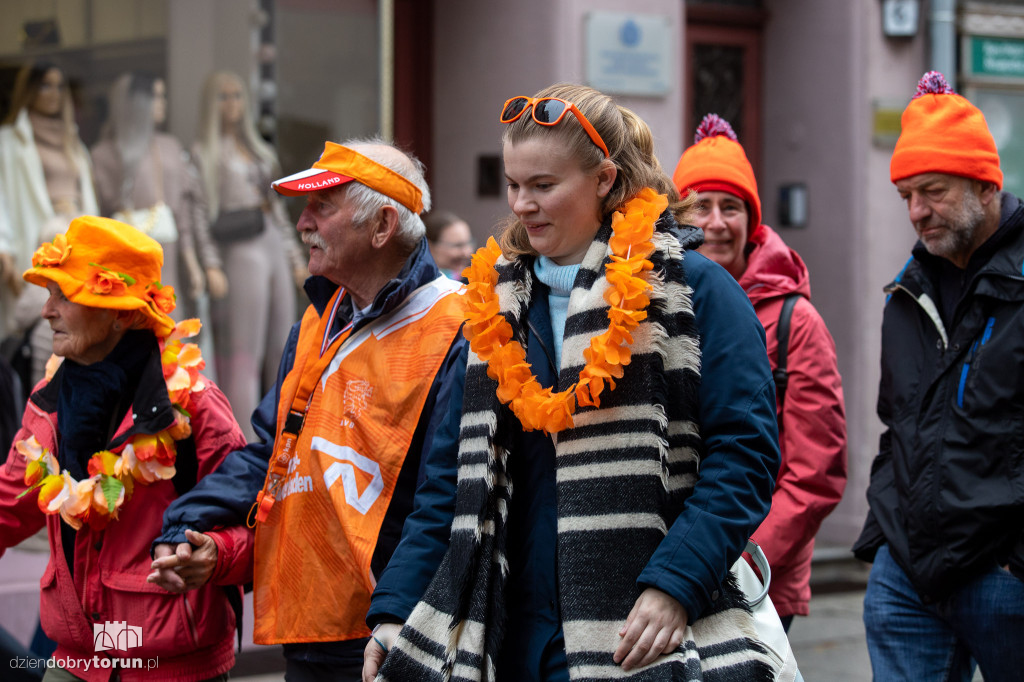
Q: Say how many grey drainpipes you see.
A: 1